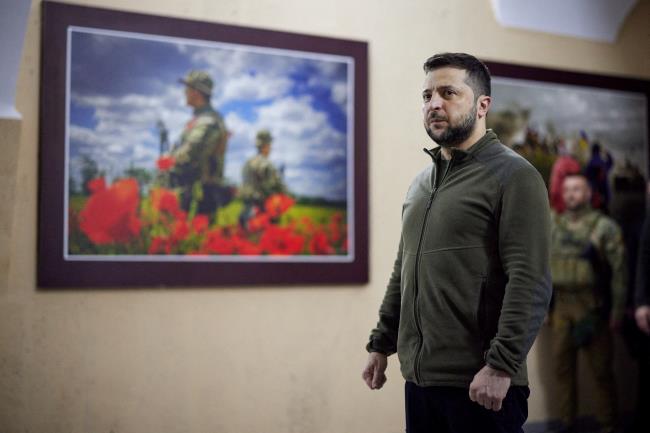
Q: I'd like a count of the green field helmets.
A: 2